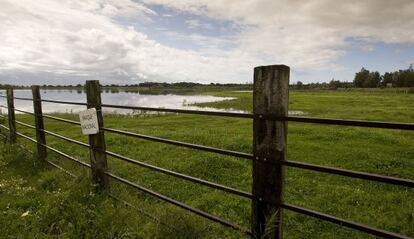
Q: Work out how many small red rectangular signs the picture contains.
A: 0